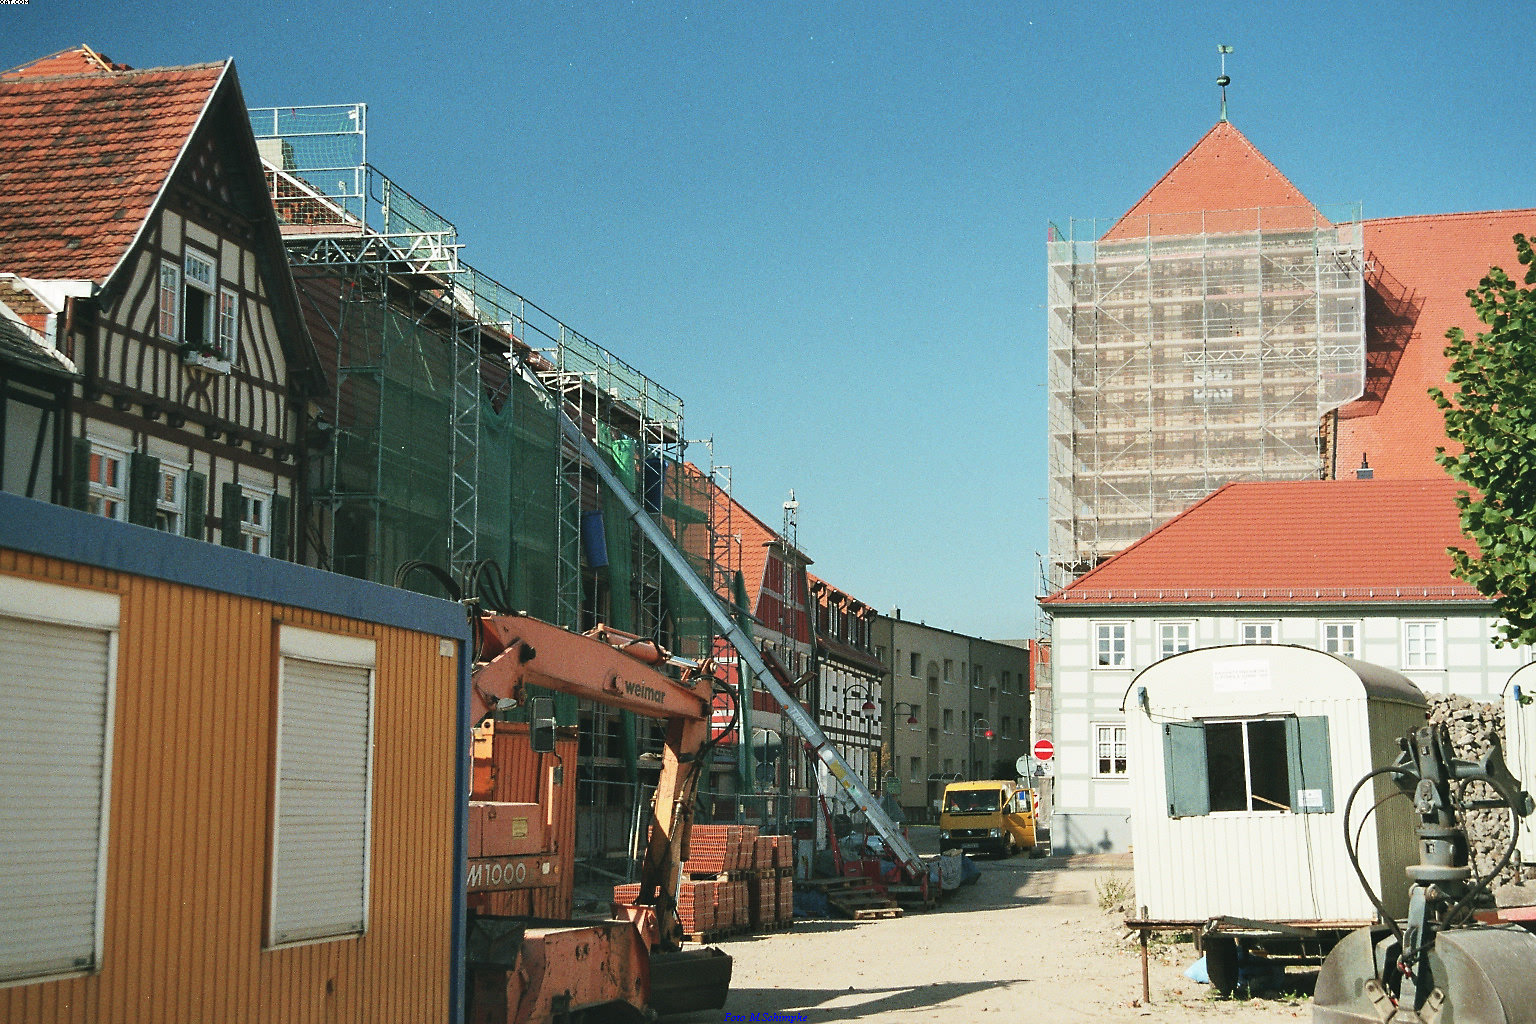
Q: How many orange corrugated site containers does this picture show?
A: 2